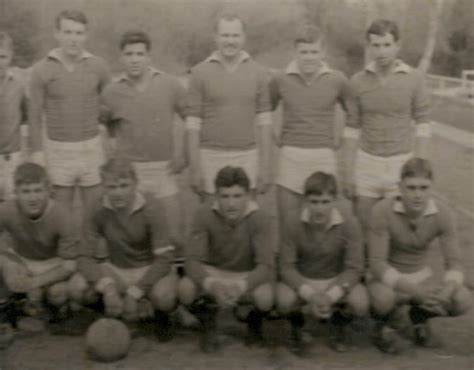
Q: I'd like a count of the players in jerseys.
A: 11